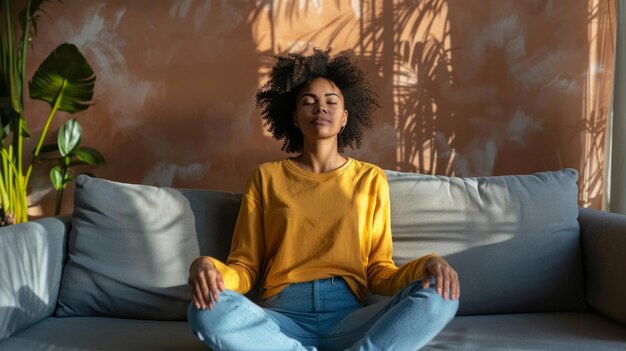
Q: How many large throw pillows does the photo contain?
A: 2